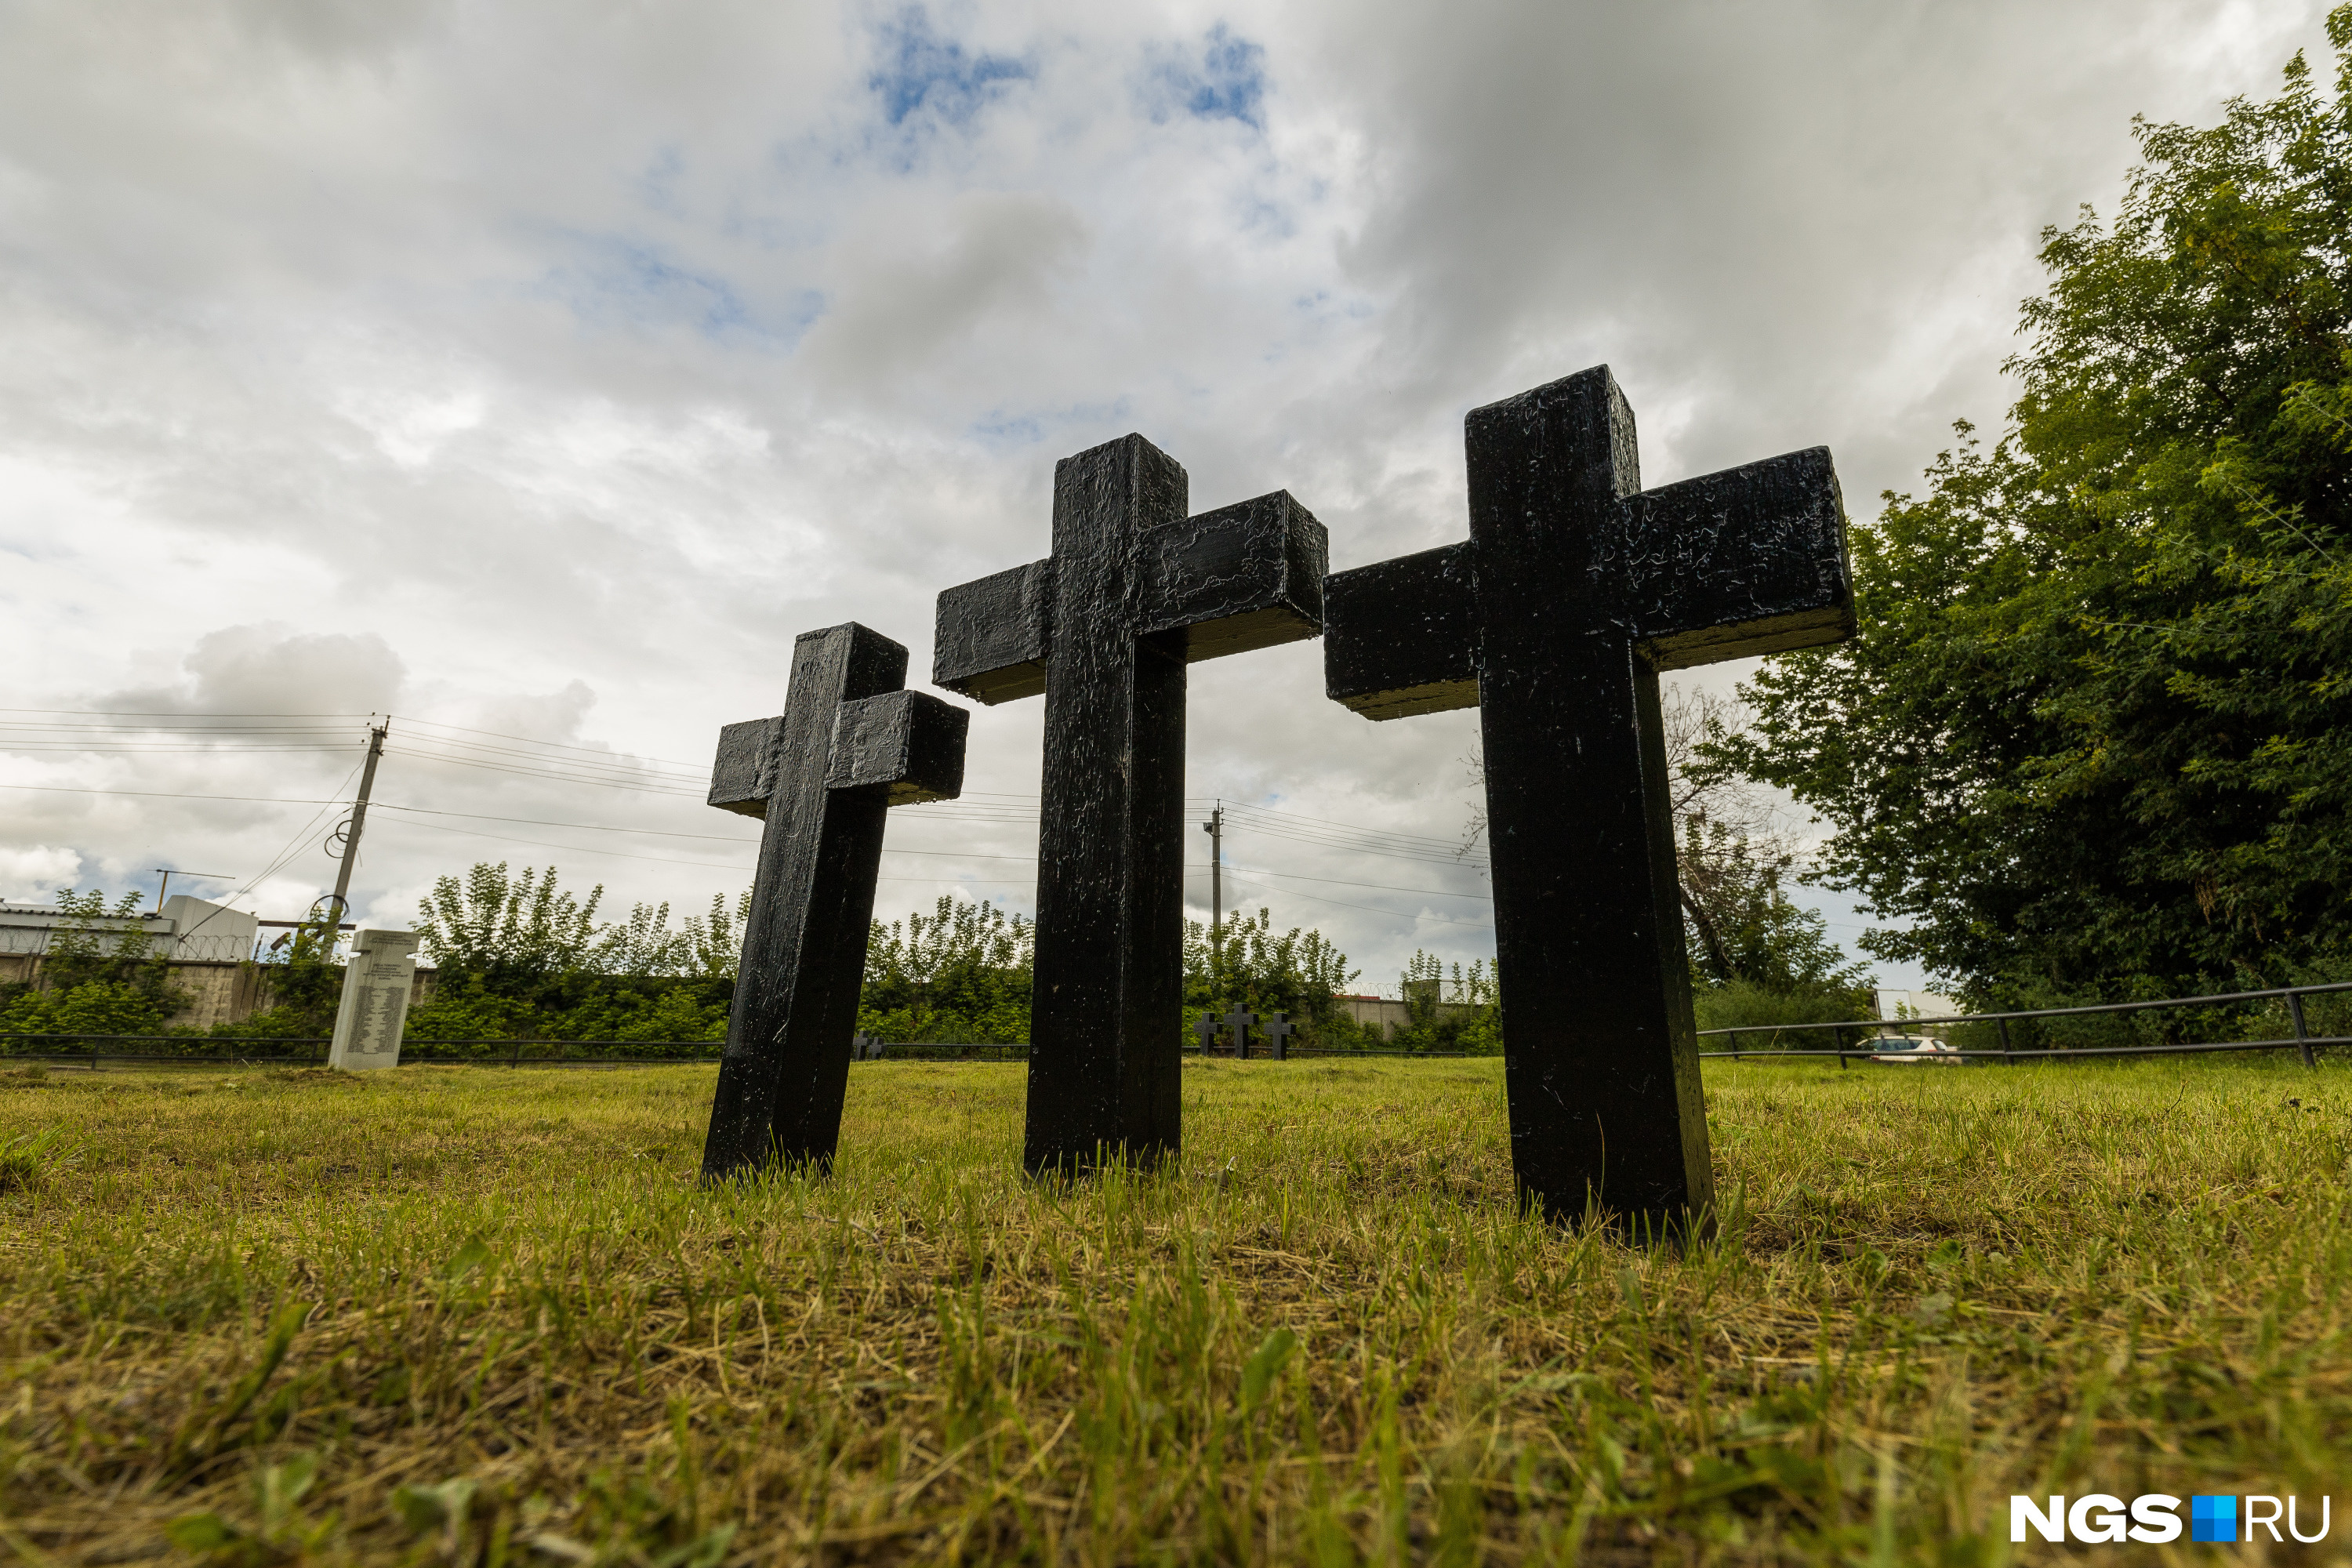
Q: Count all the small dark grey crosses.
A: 5